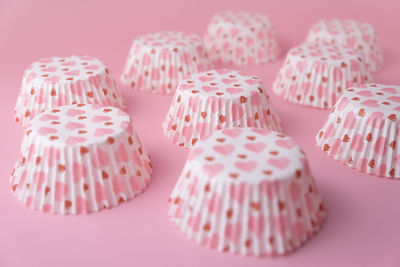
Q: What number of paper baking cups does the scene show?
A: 9